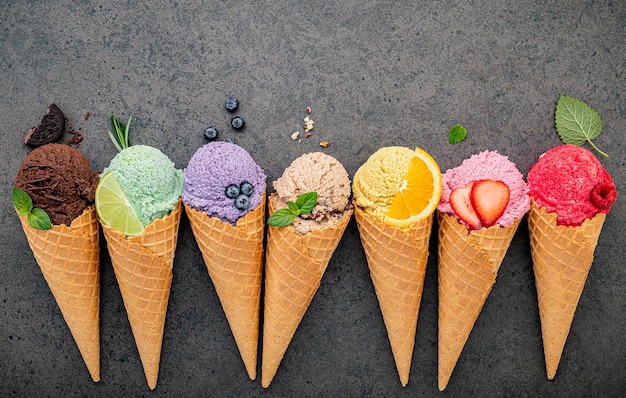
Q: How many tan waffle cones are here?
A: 7